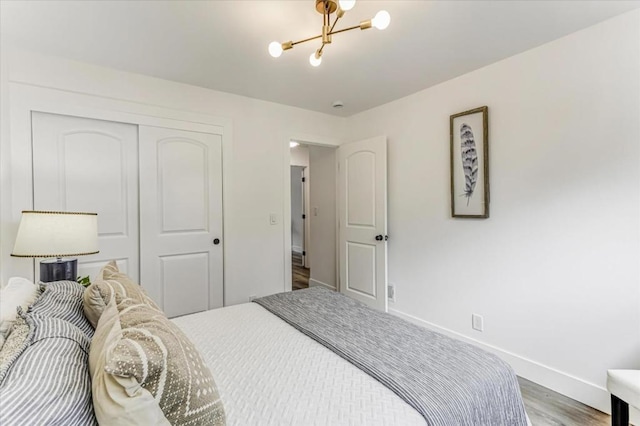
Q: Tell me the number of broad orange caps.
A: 0